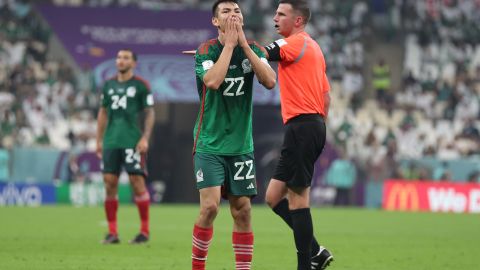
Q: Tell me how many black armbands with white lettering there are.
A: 1